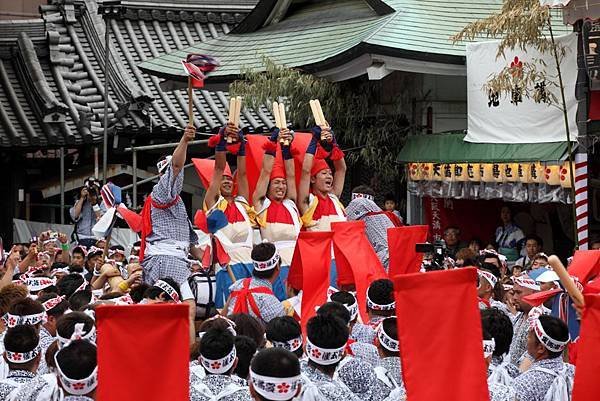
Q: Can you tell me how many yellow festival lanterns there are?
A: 13